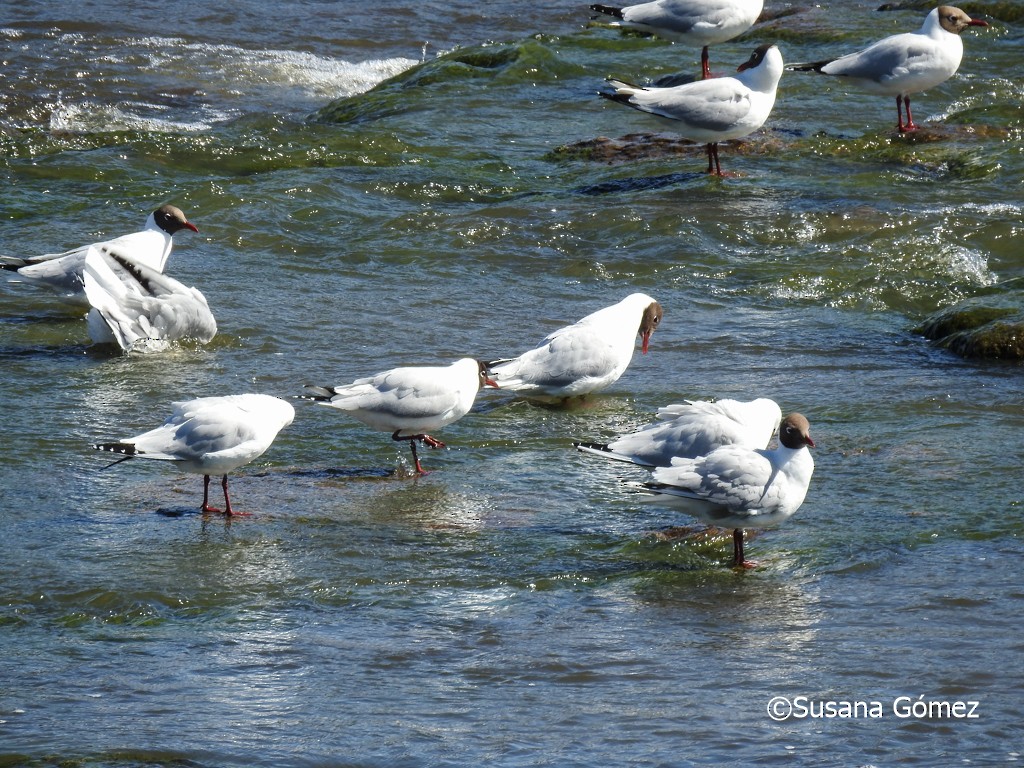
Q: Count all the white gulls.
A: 10